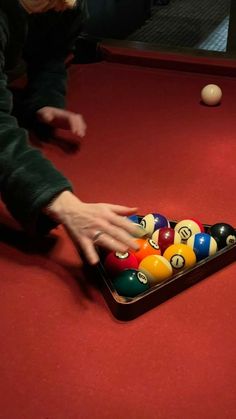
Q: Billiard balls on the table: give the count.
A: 12